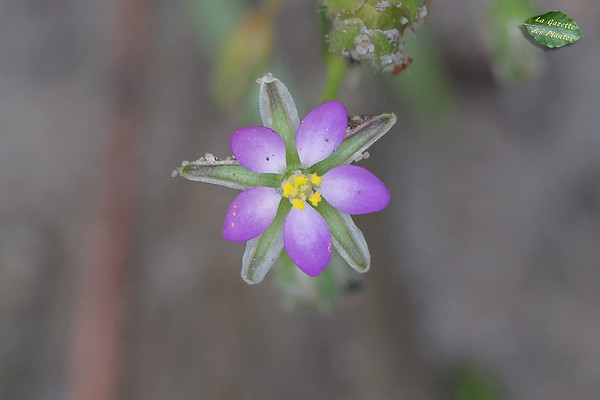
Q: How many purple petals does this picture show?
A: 5